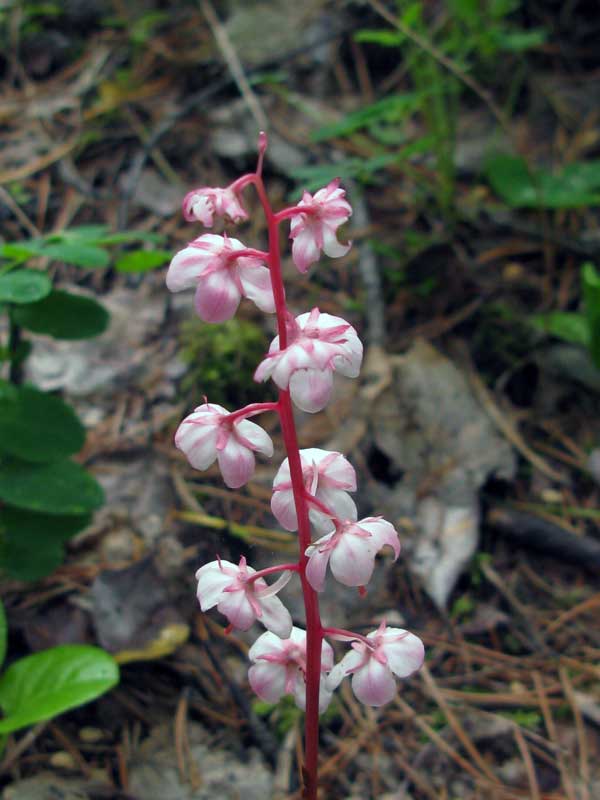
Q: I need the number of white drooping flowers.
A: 10